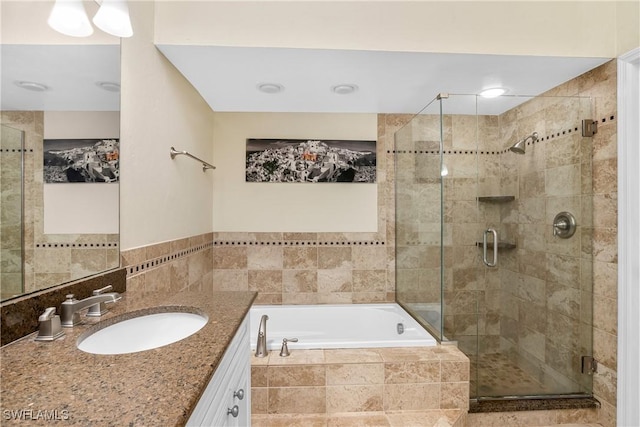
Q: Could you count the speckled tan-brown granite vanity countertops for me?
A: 1